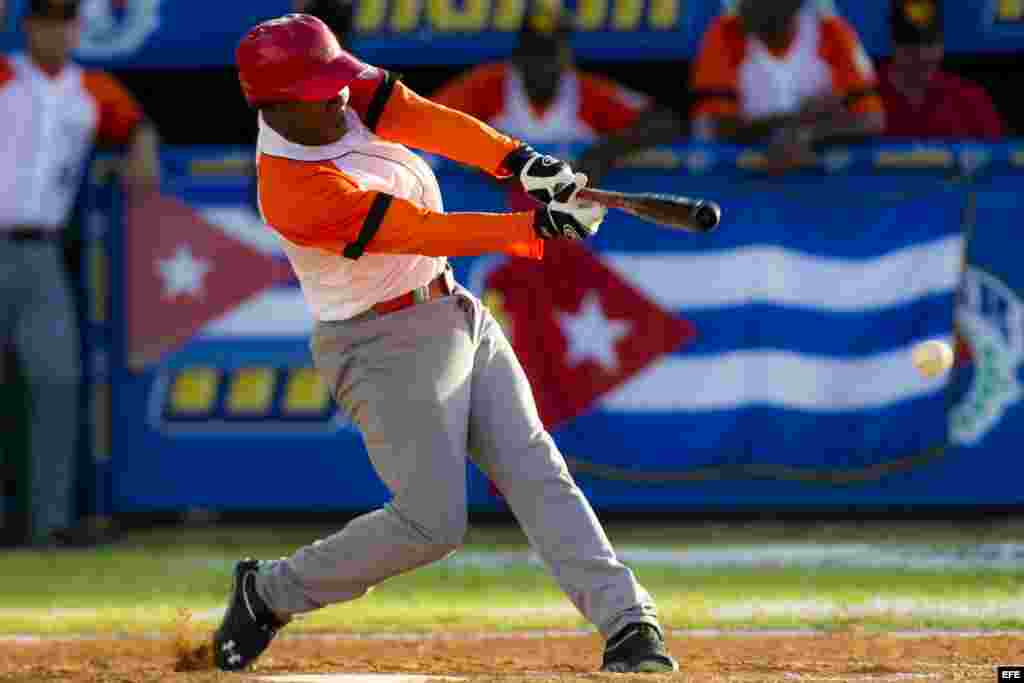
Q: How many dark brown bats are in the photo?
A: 1